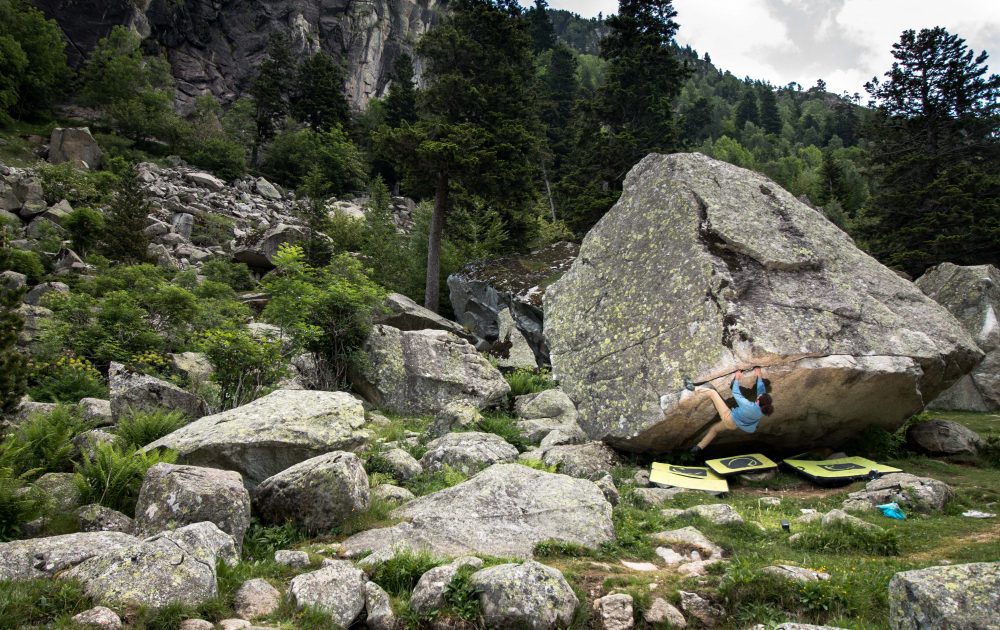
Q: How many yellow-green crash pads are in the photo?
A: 3